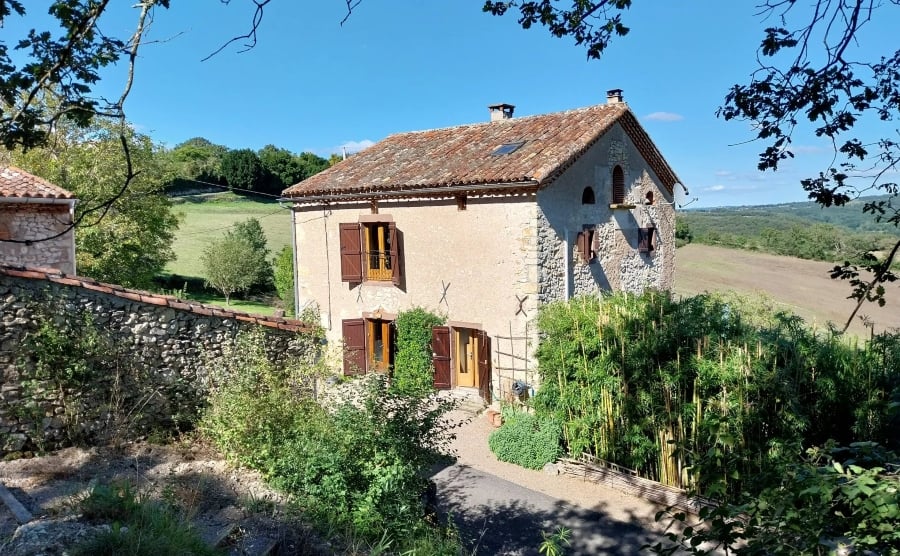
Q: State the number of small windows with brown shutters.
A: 2